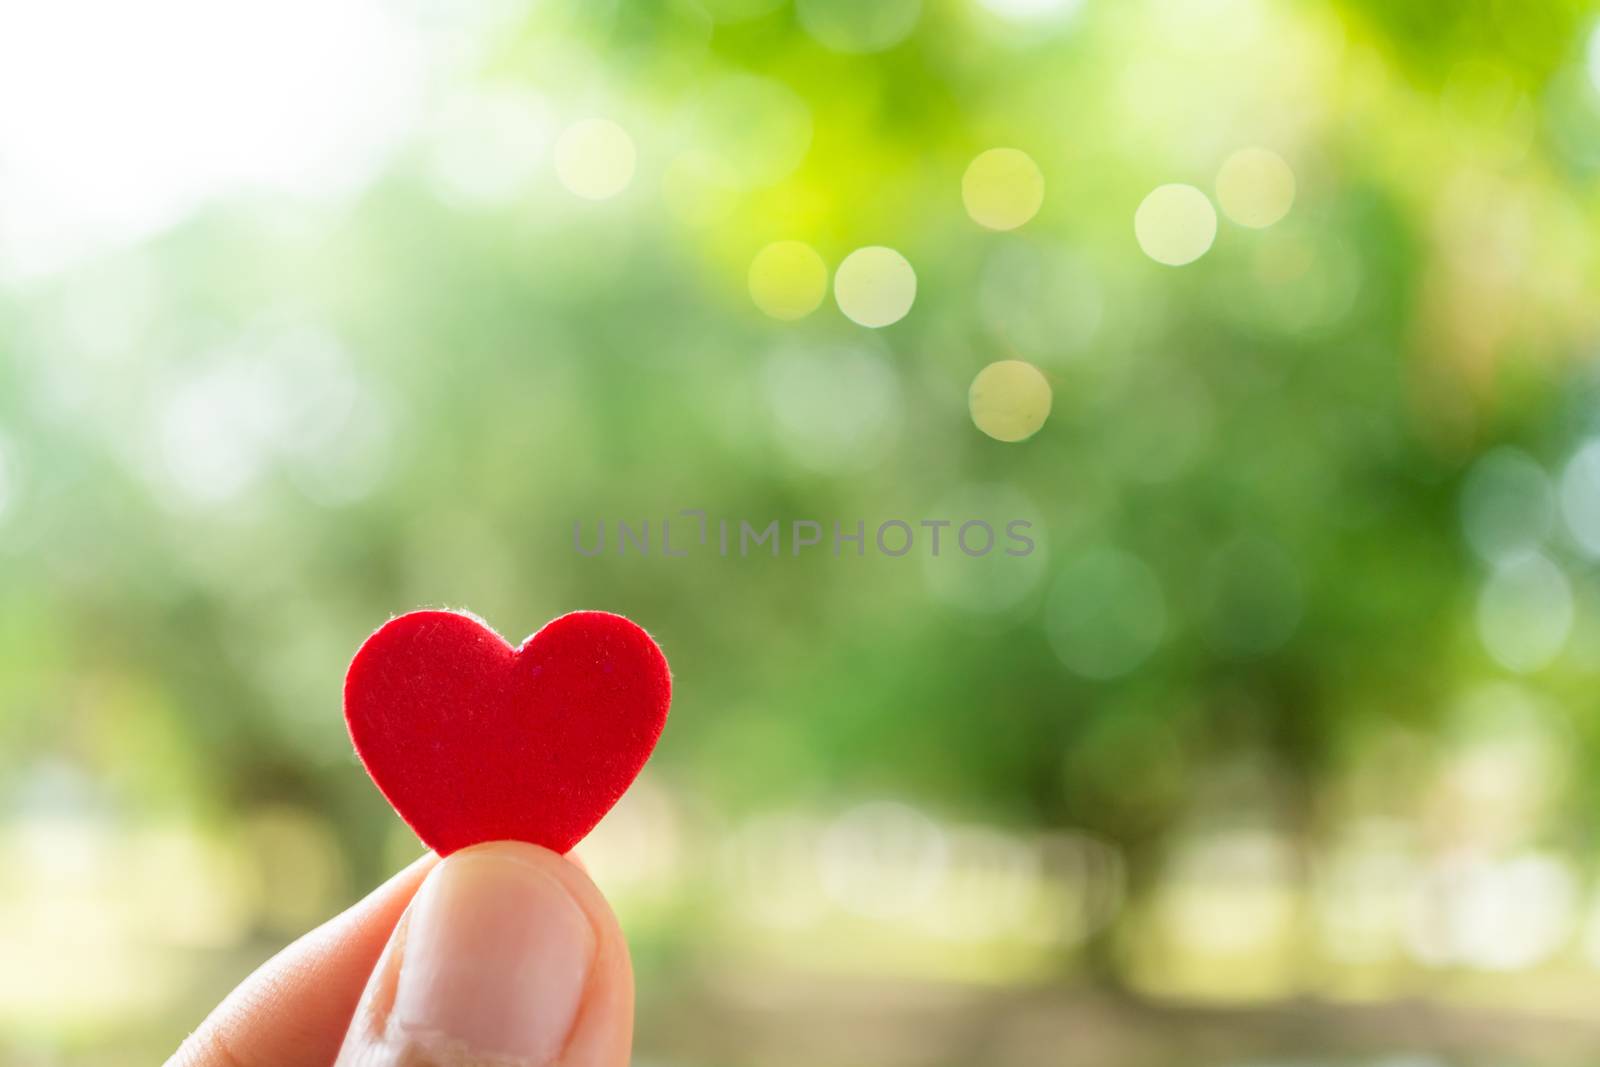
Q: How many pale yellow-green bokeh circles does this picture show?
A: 7